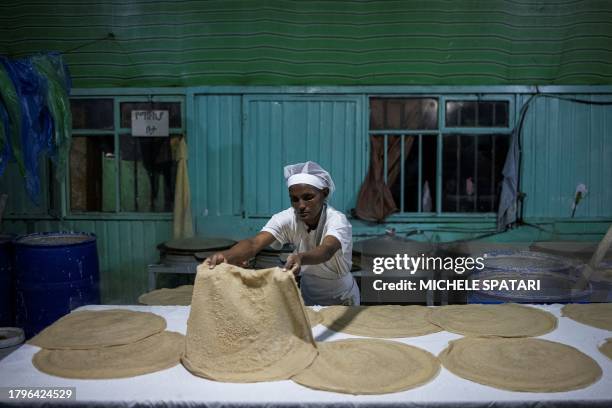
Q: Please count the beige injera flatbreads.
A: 11